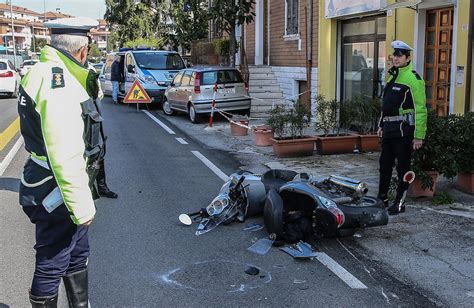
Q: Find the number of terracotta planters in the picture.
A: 7